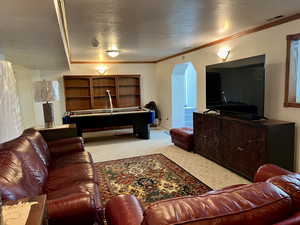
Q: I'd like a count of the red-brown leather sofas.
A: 2